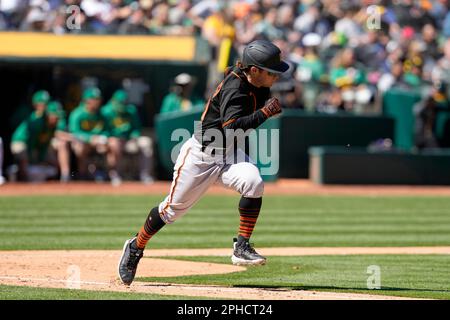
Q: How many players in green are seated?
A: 4